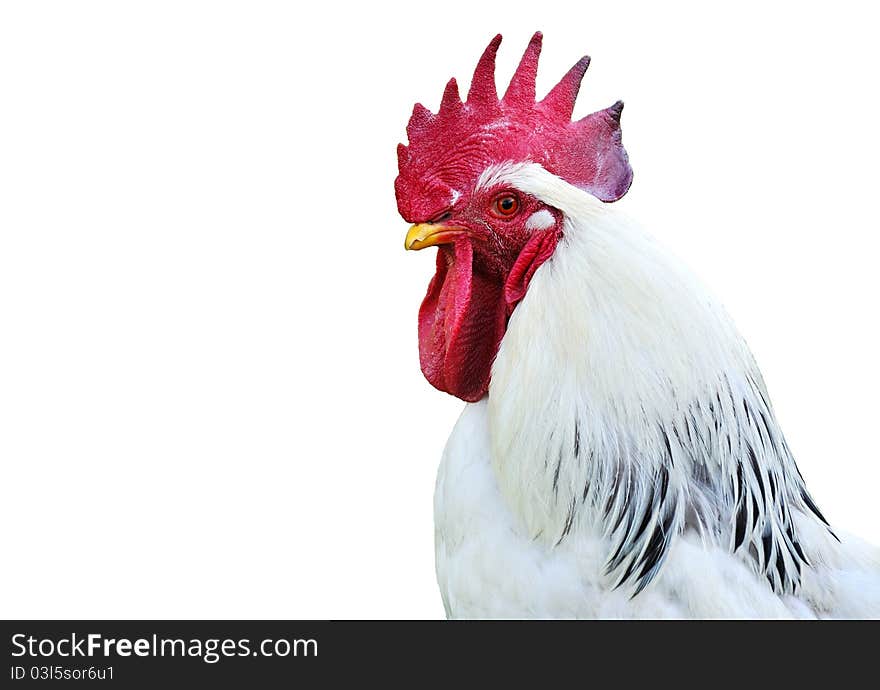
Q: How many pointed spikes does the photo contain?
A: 7